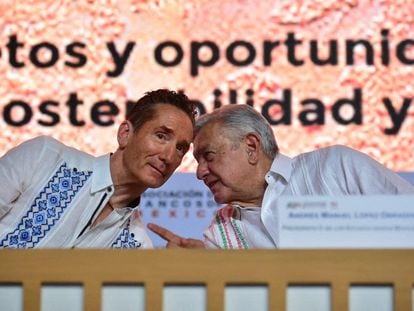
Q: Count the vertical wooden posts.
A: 7